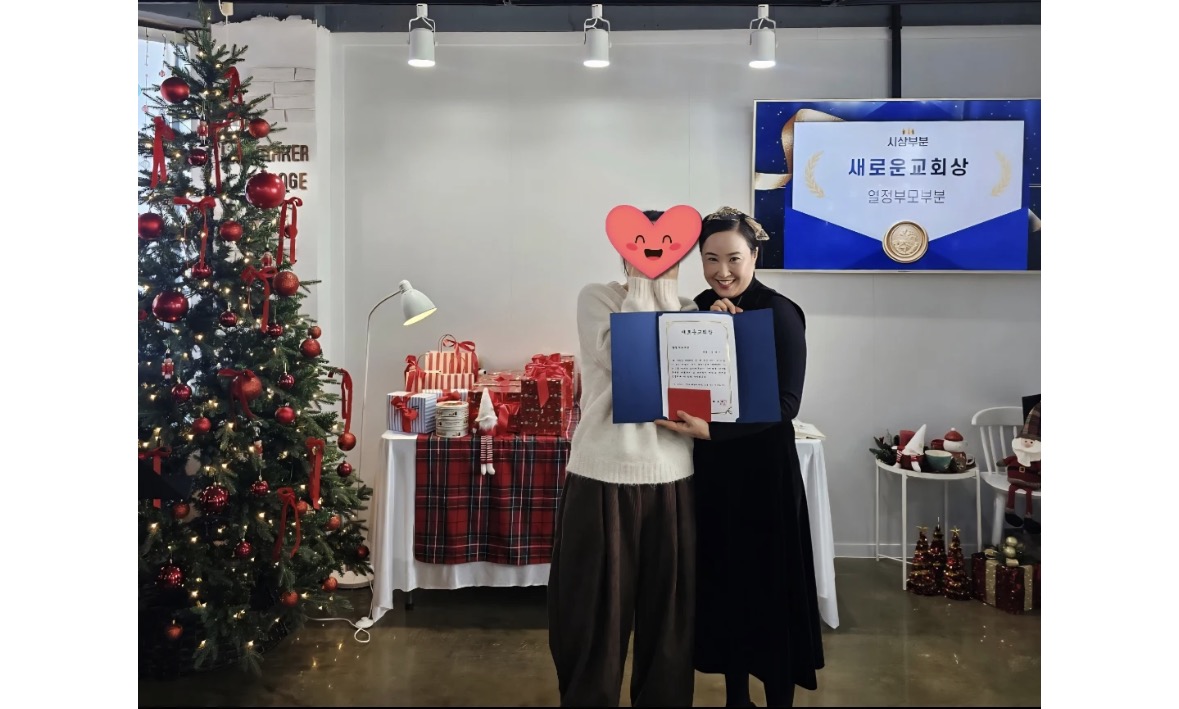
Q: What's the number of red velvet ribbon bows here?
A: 11